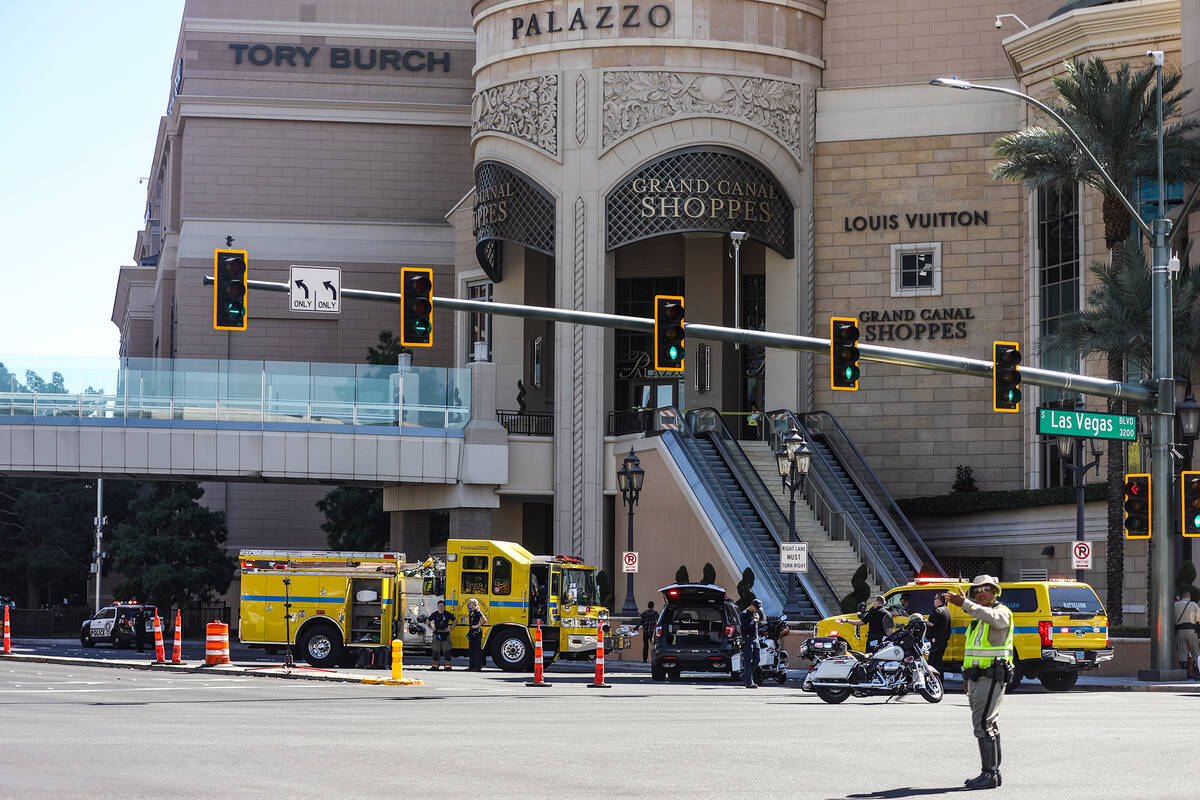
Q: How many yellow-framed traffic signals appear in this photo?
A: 7